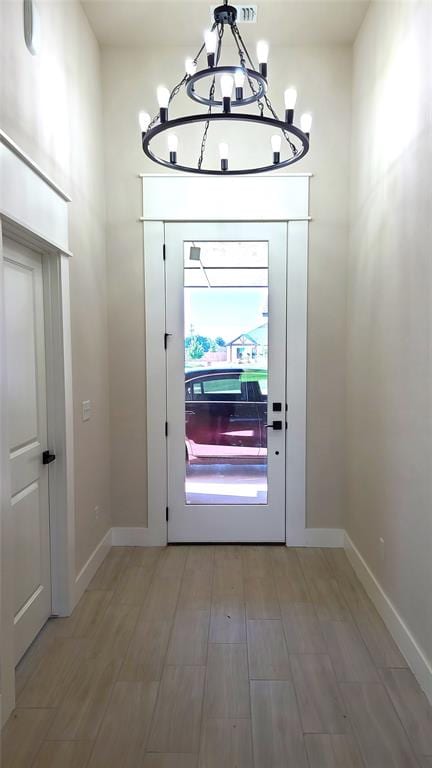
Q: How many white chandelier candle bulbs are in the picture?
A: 12